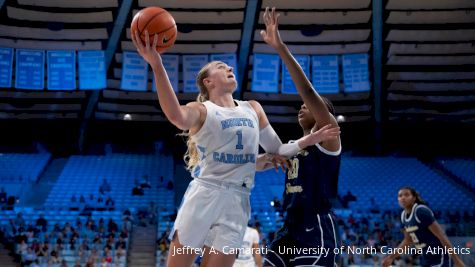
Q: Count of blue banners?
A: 12